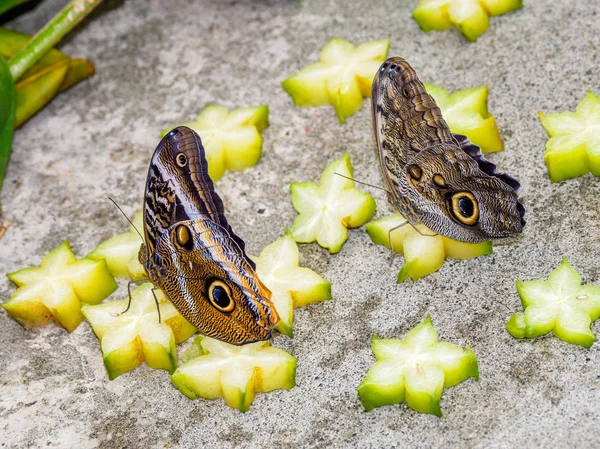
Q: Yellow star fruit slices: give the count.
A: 14